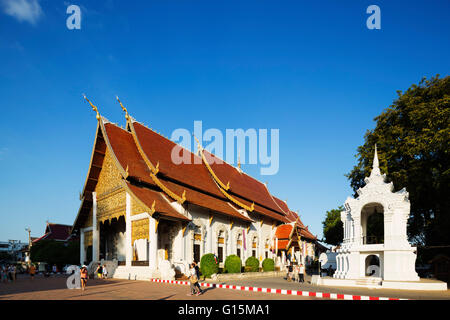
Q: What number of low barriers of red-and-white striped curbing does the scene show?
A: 1